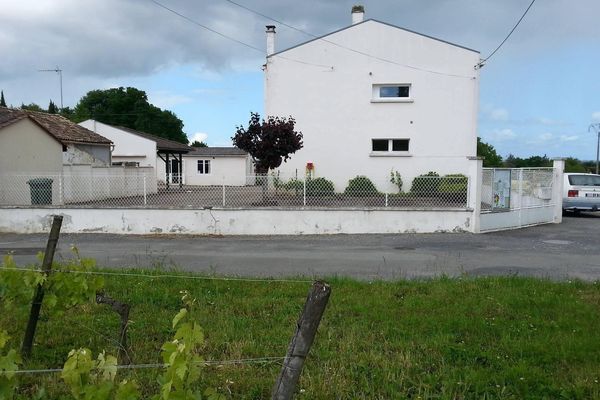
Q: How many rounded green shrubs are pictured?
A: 4